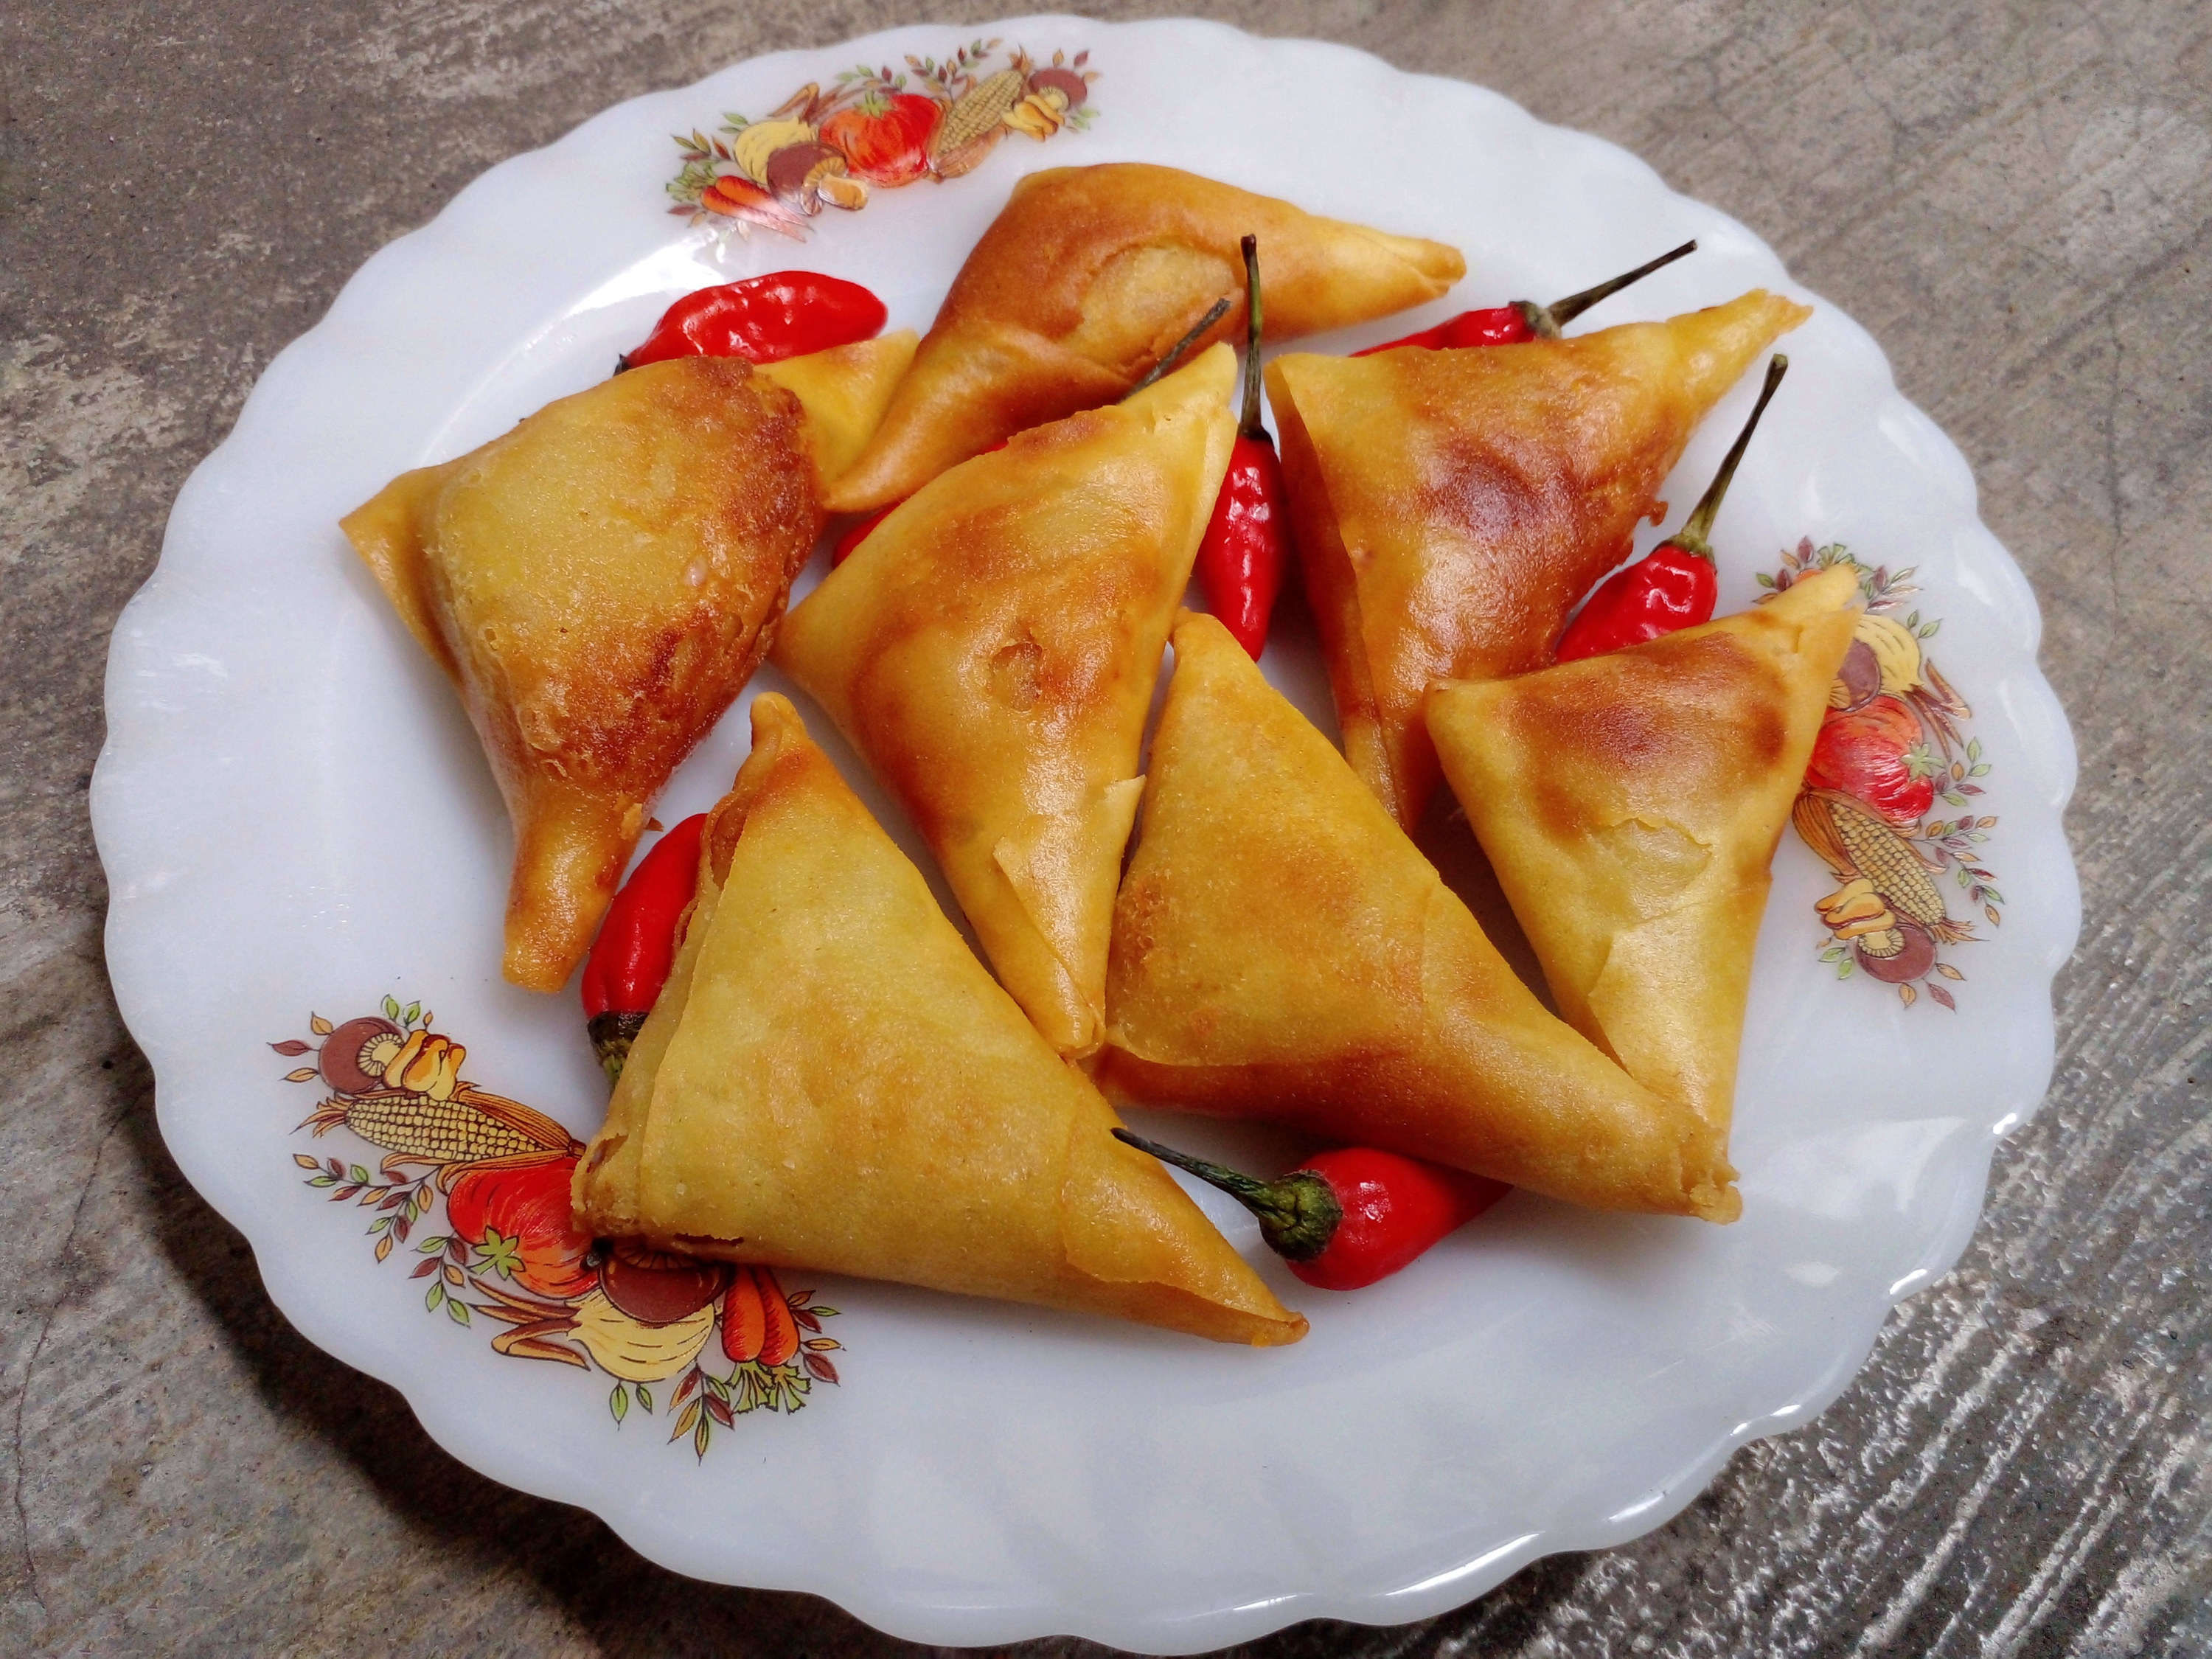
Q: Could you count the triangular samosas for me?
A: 7